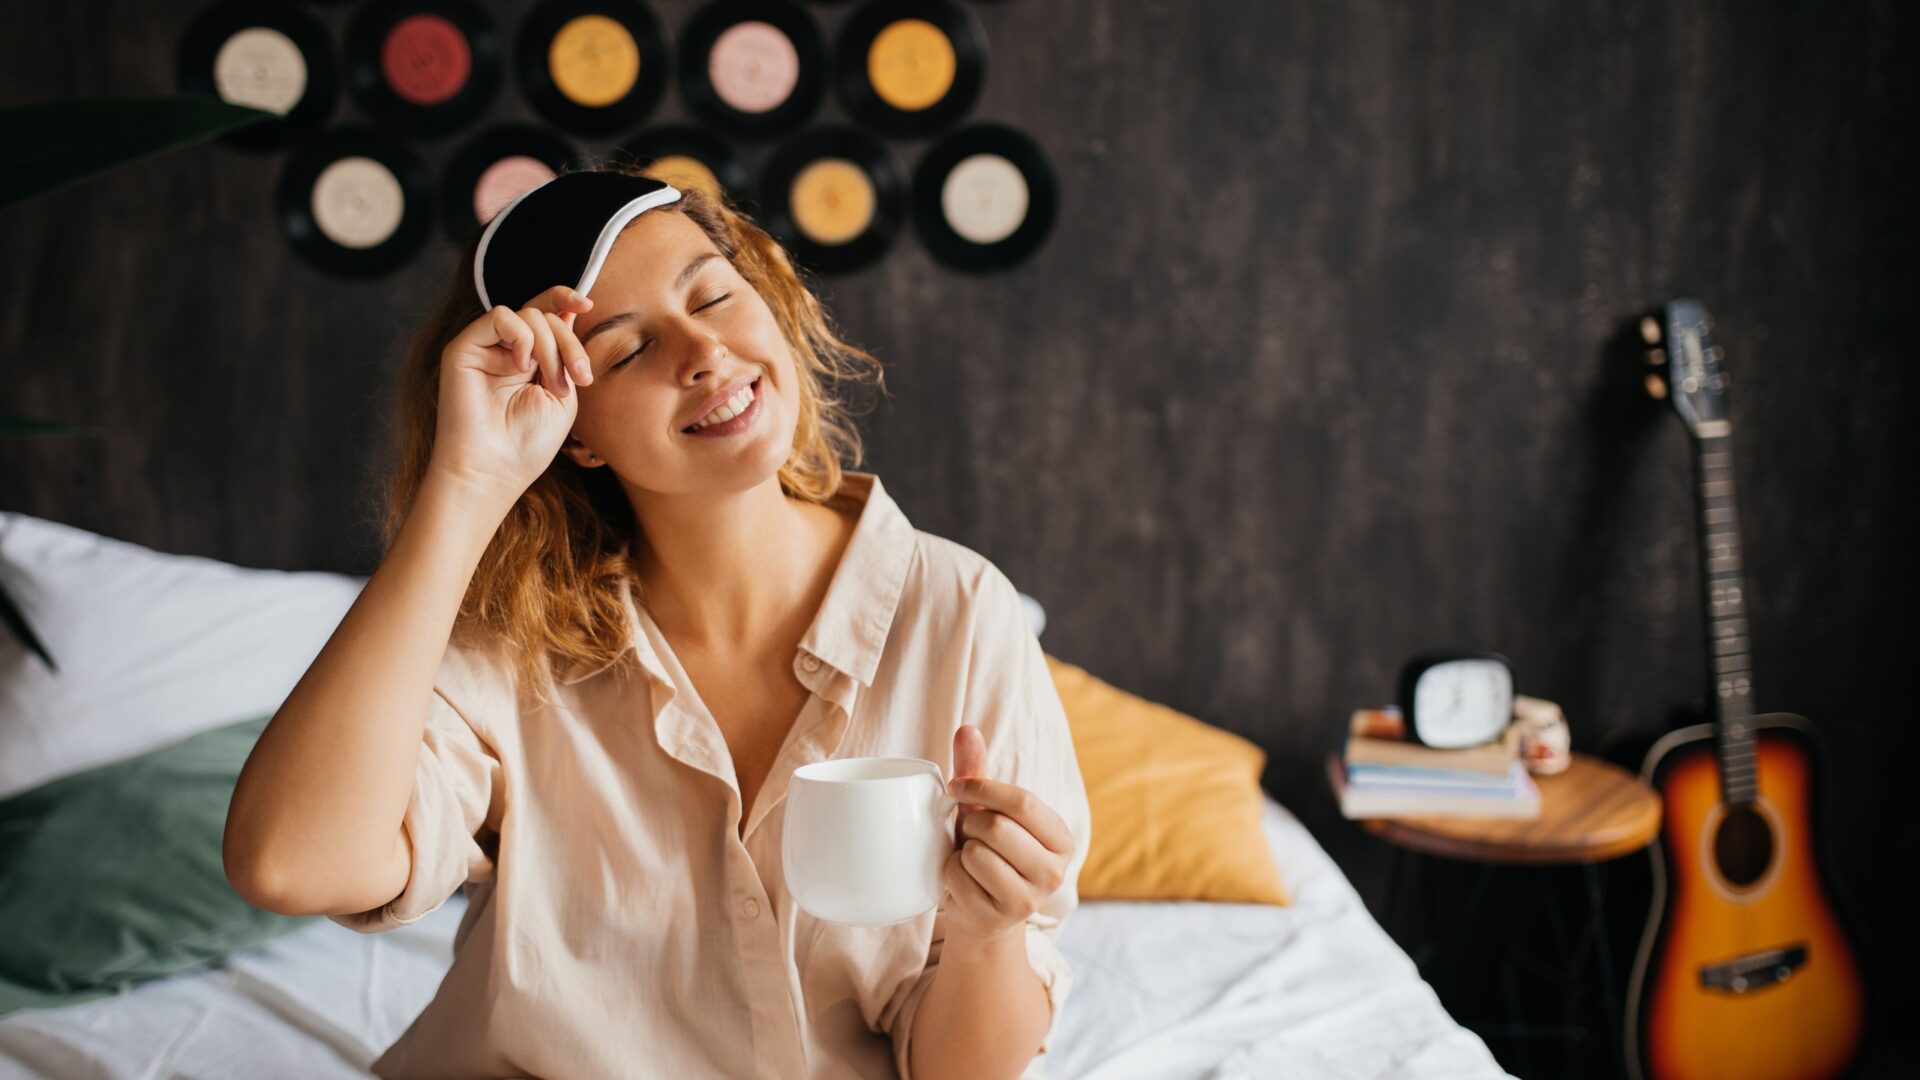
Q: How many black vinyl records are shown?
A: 10